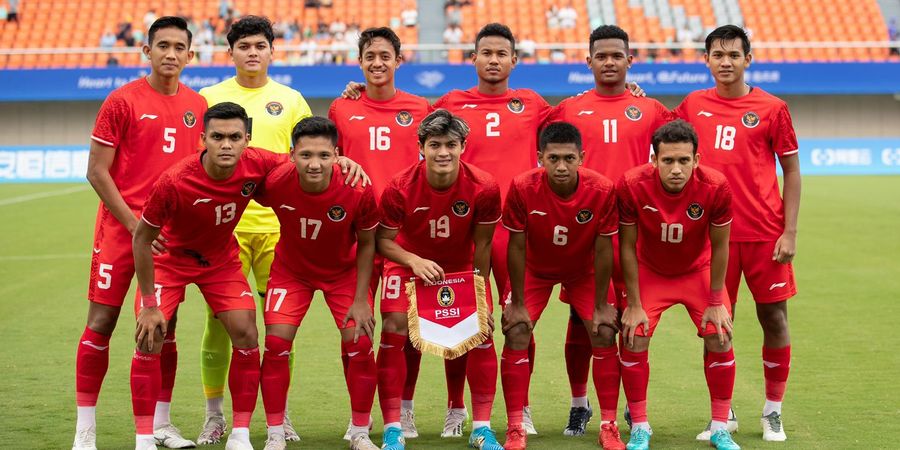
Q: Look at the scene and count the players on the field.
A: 11